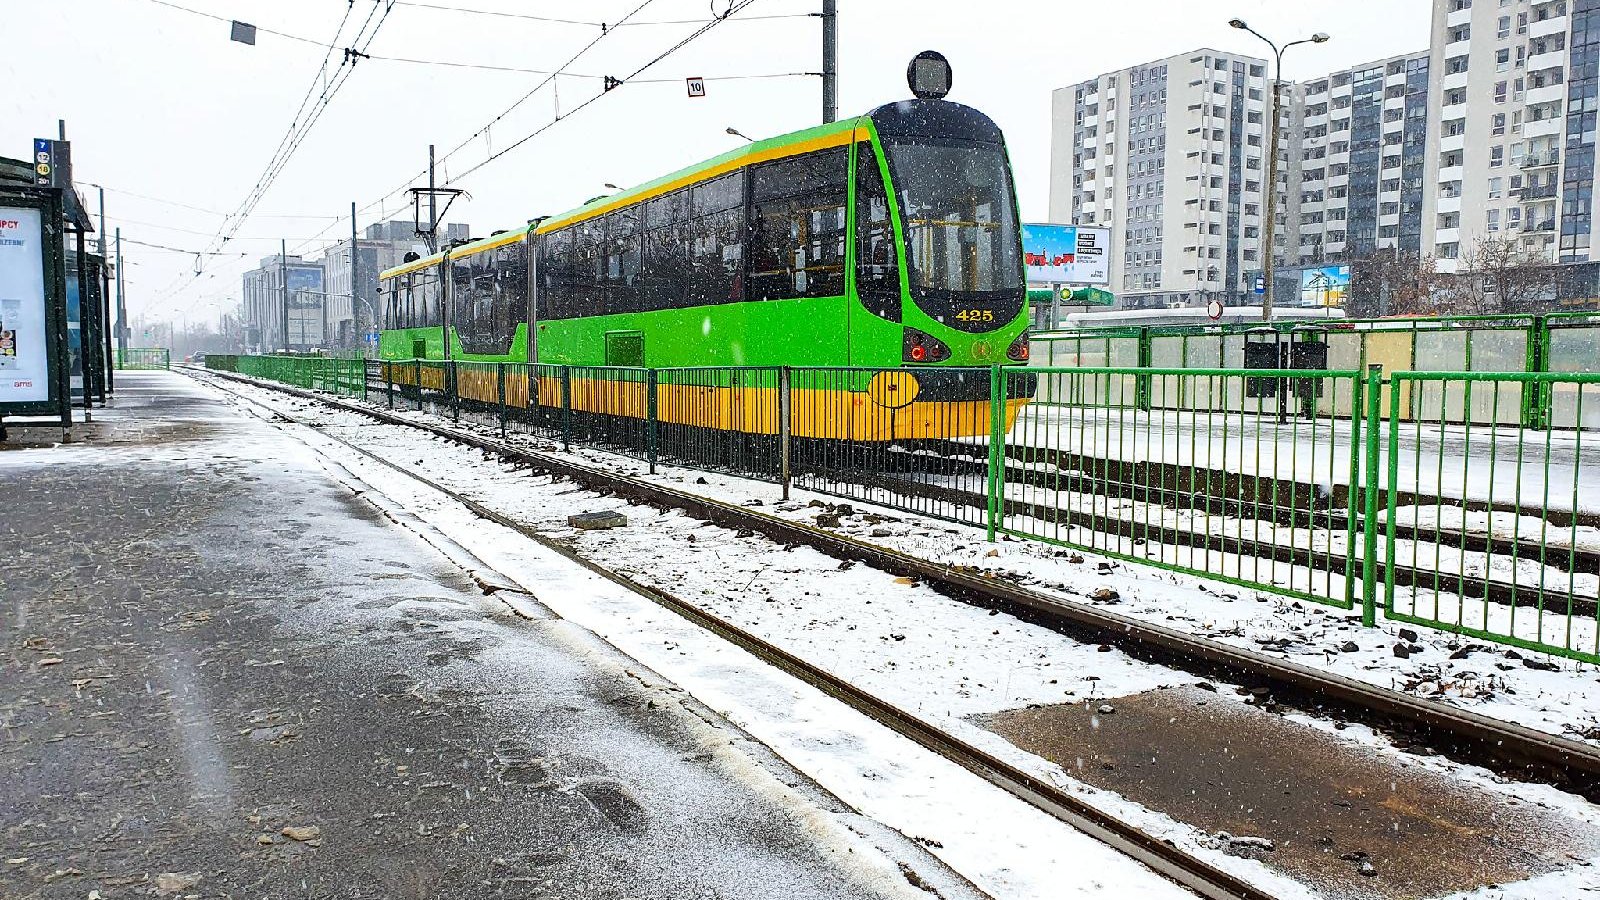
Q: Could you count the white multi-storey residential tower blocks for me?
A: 3